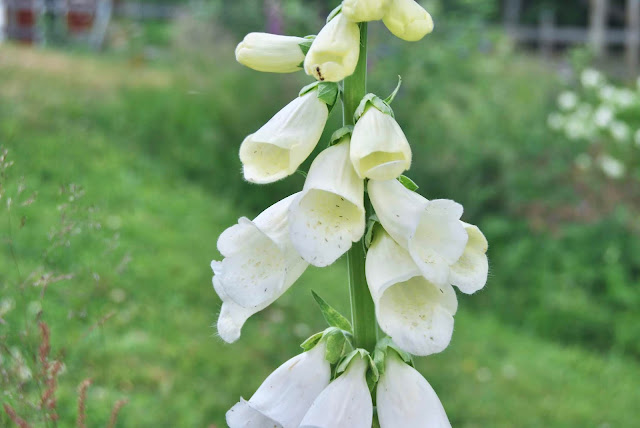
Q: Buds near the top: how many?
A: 4